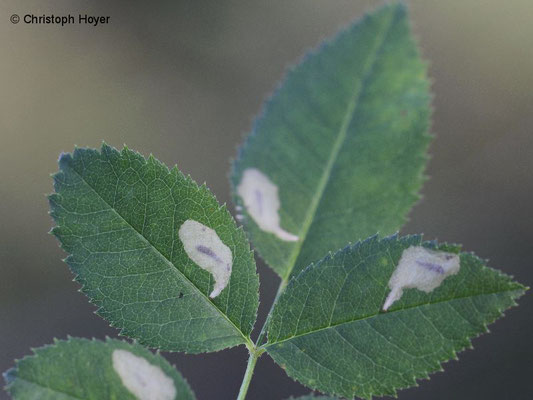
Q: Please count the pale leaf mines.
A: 4